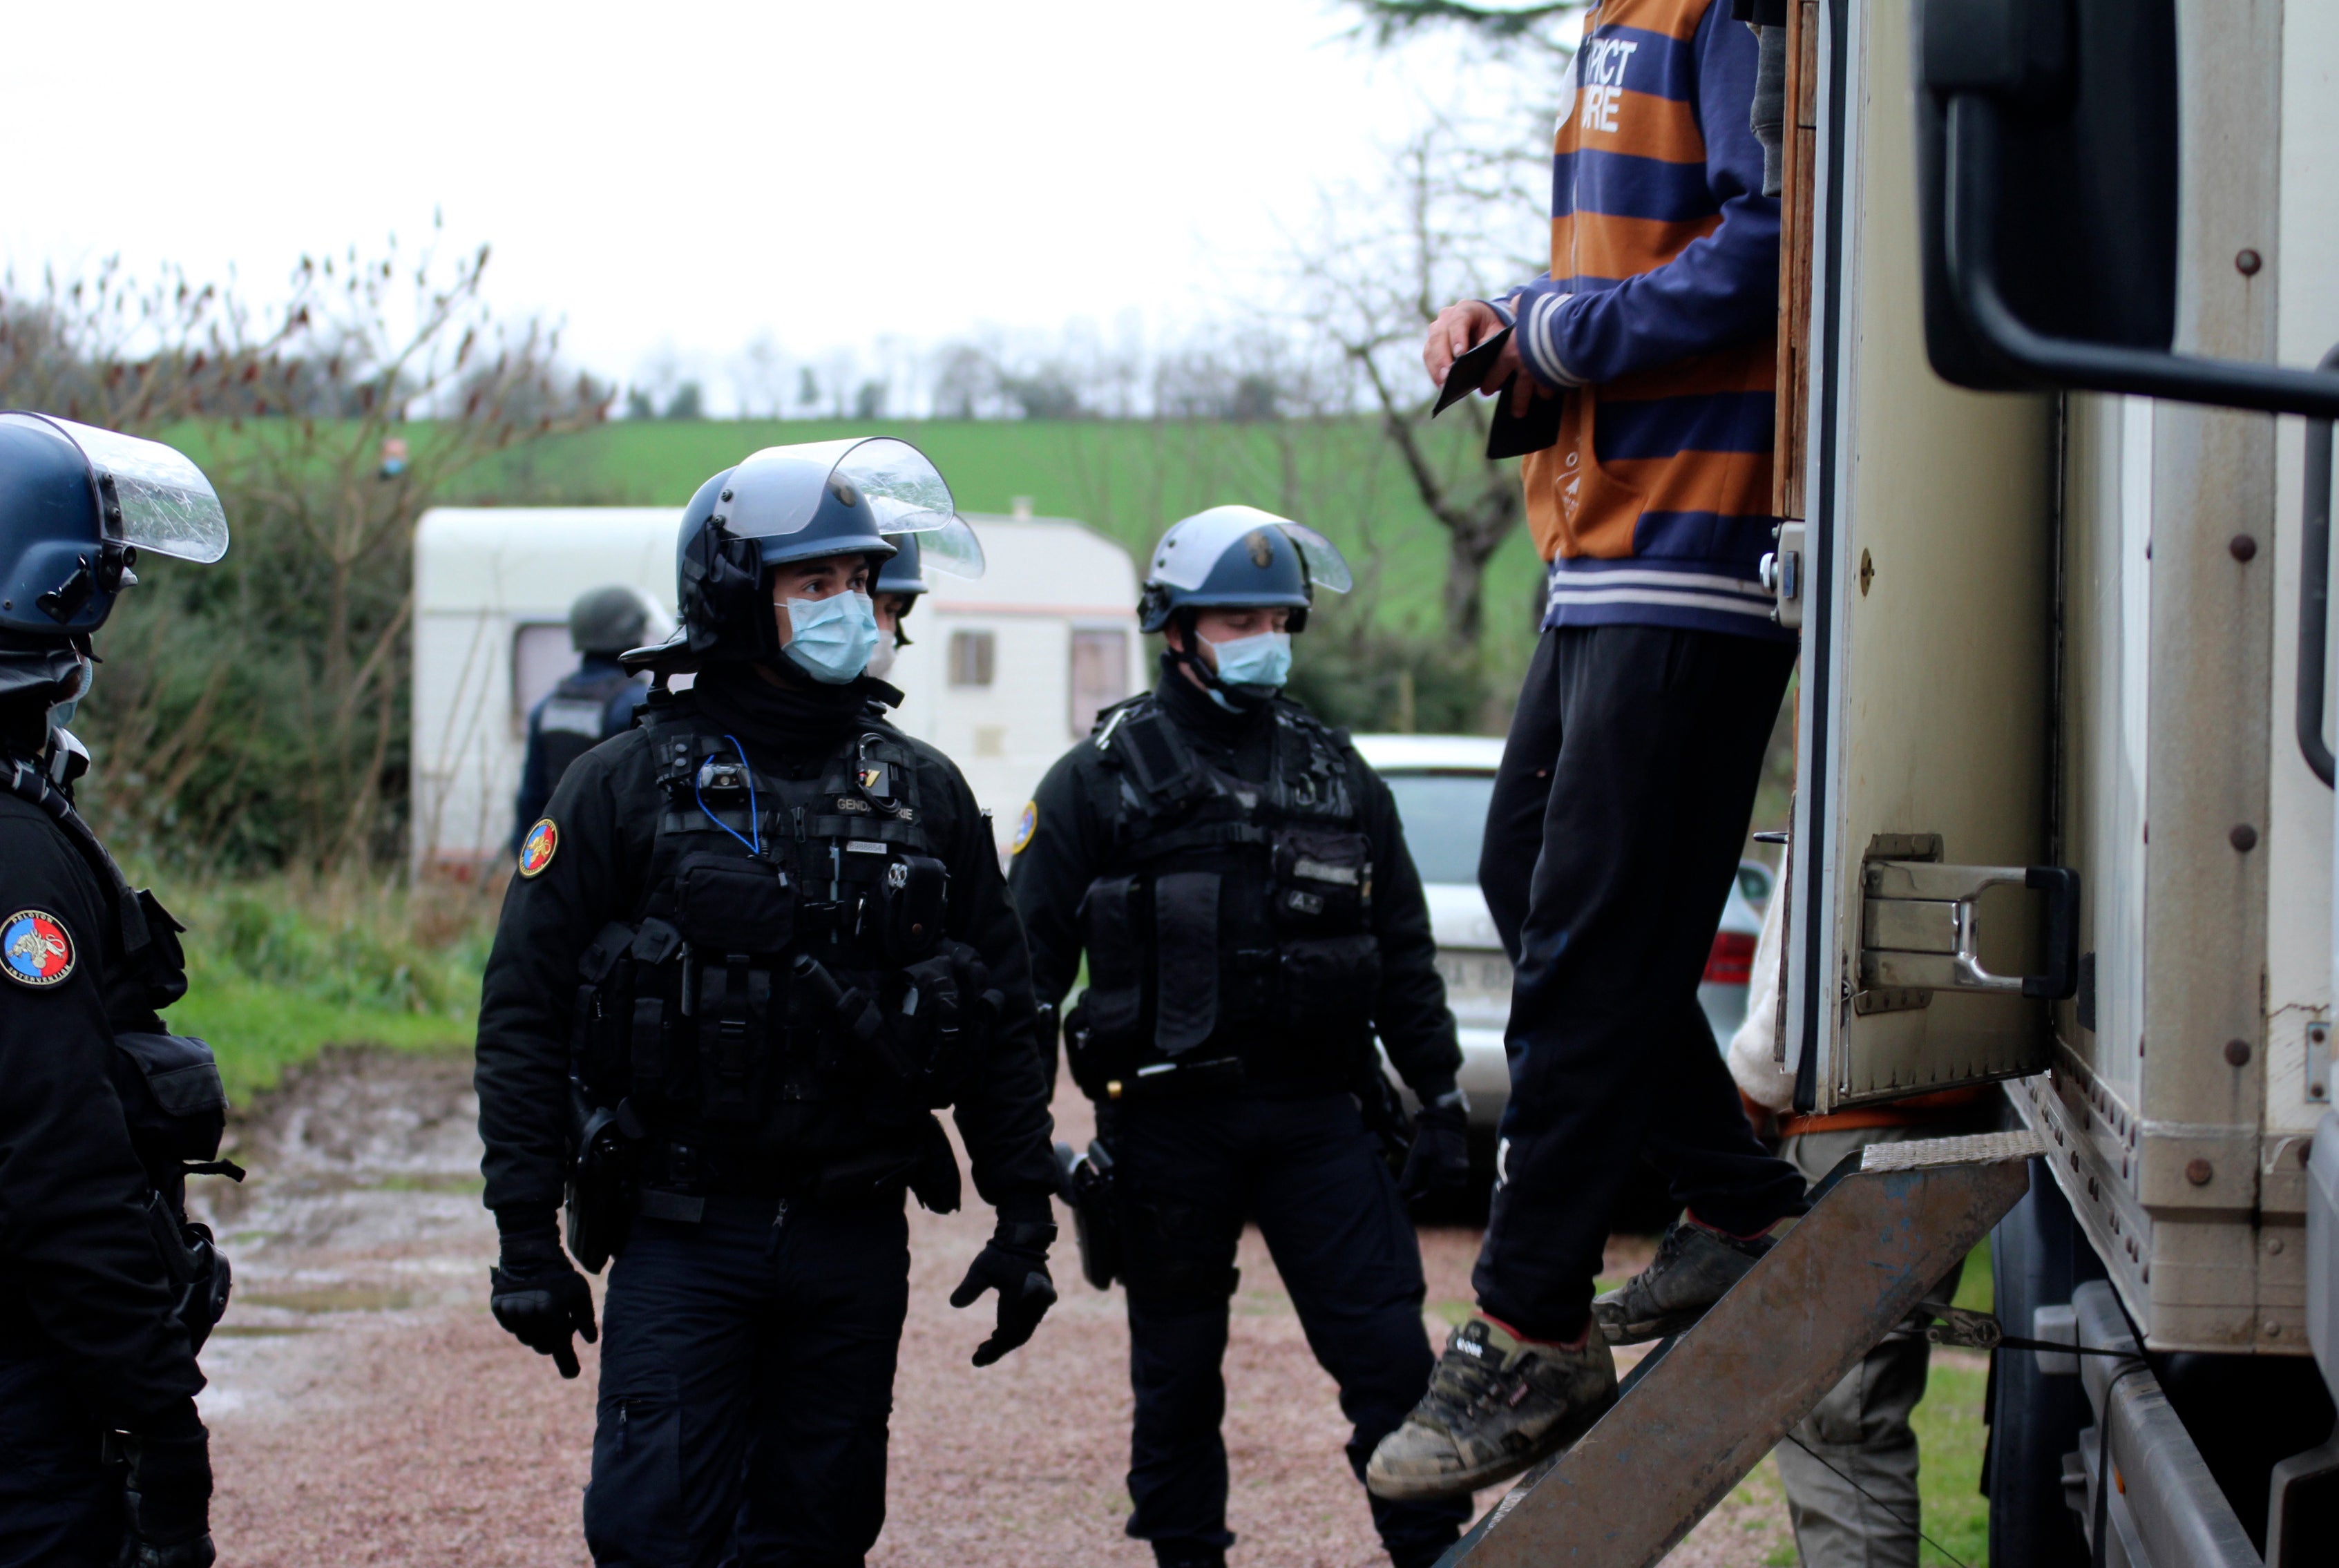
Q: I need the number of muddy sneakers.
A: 2